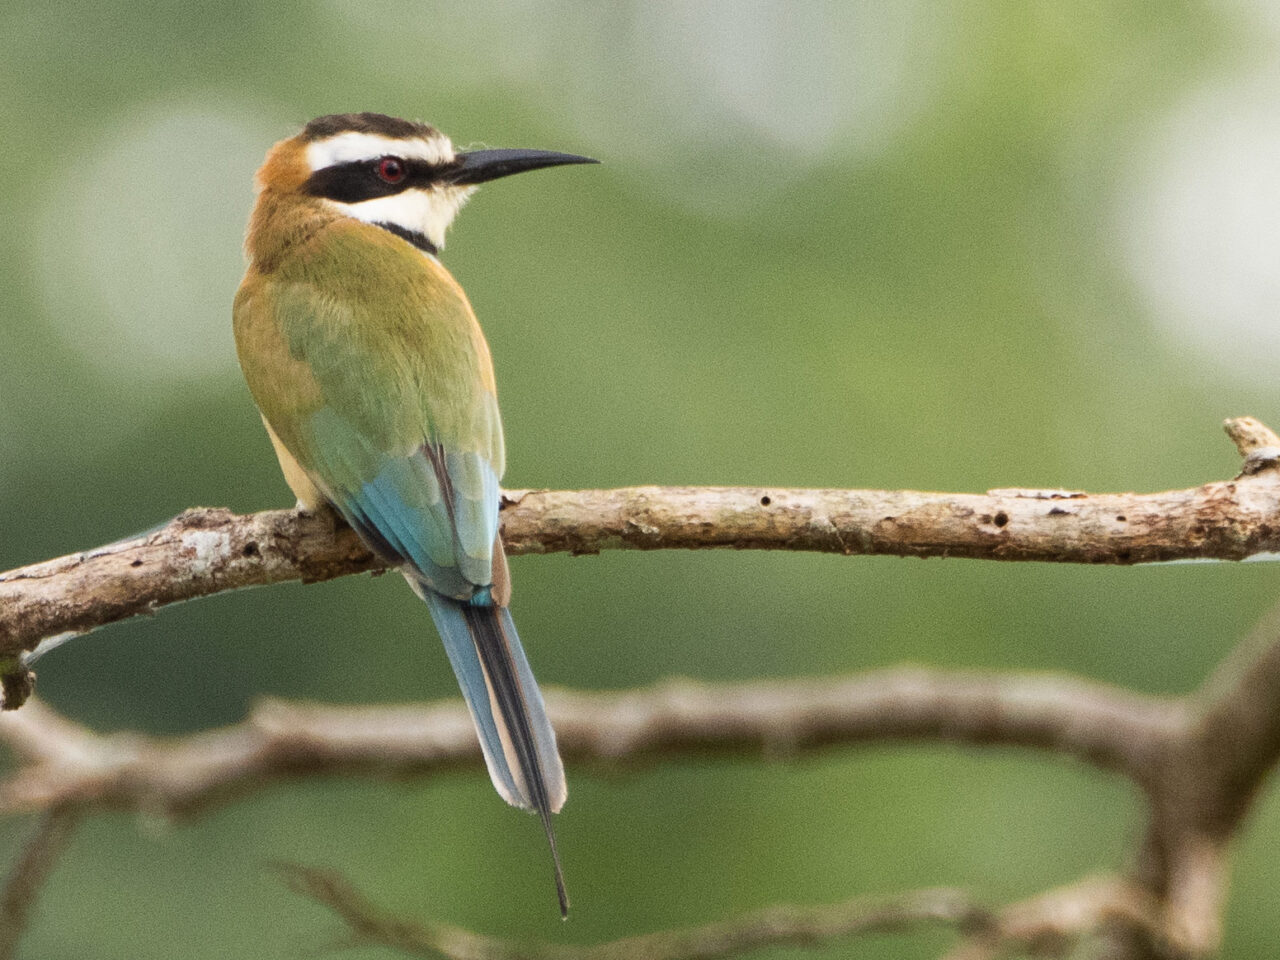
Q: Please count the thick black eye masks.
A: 1